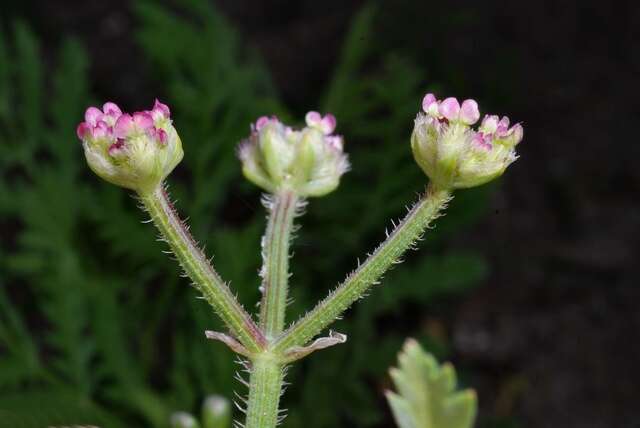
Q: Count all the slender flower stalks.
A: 3